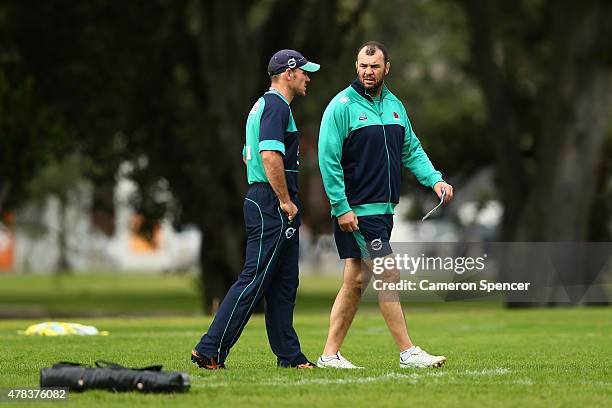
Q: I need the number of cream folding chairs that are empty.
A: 0